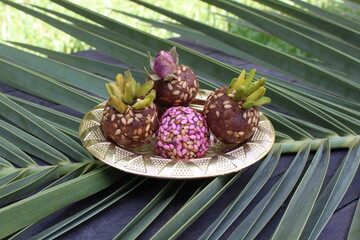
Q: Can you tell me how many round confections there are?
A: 4